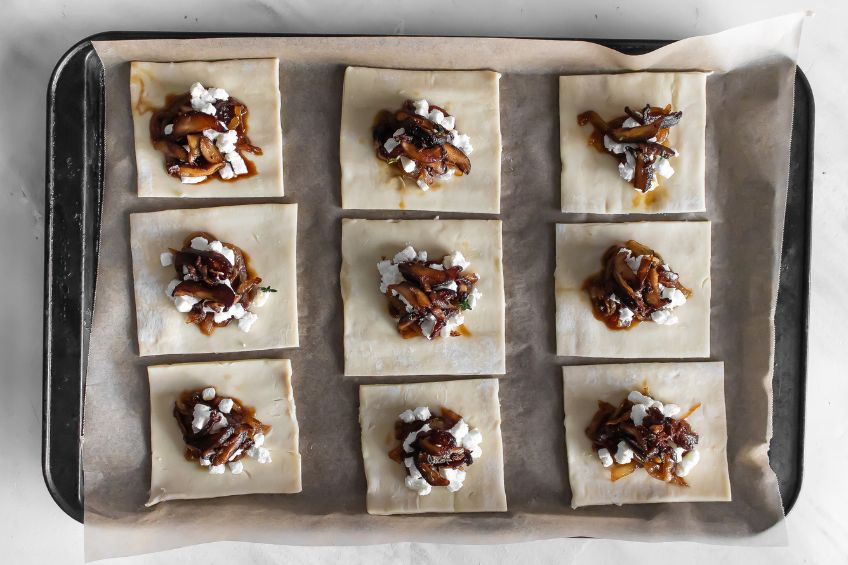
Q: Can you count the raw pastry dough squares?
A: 9